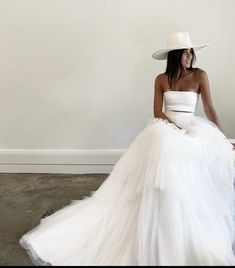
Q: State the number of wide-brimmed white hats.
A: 1